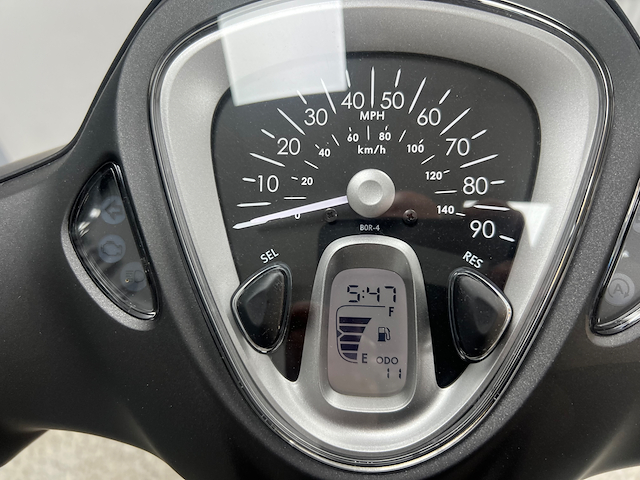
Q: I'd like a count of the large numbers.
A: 9